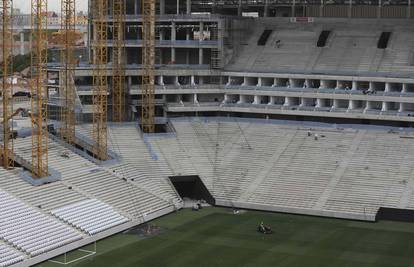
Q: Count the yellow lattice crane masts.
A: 6